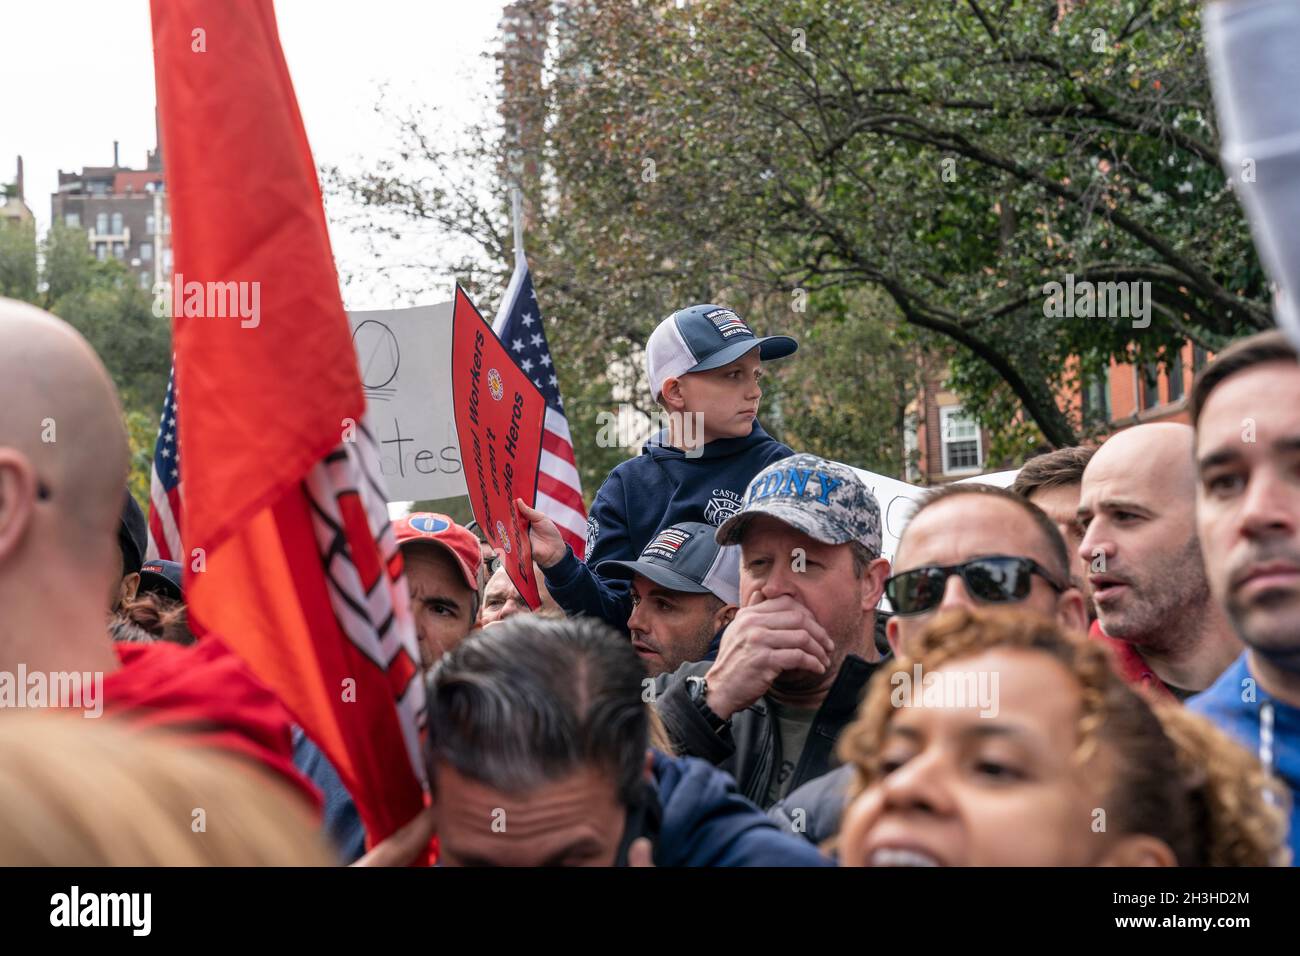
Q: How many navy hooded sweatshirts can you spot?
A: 2